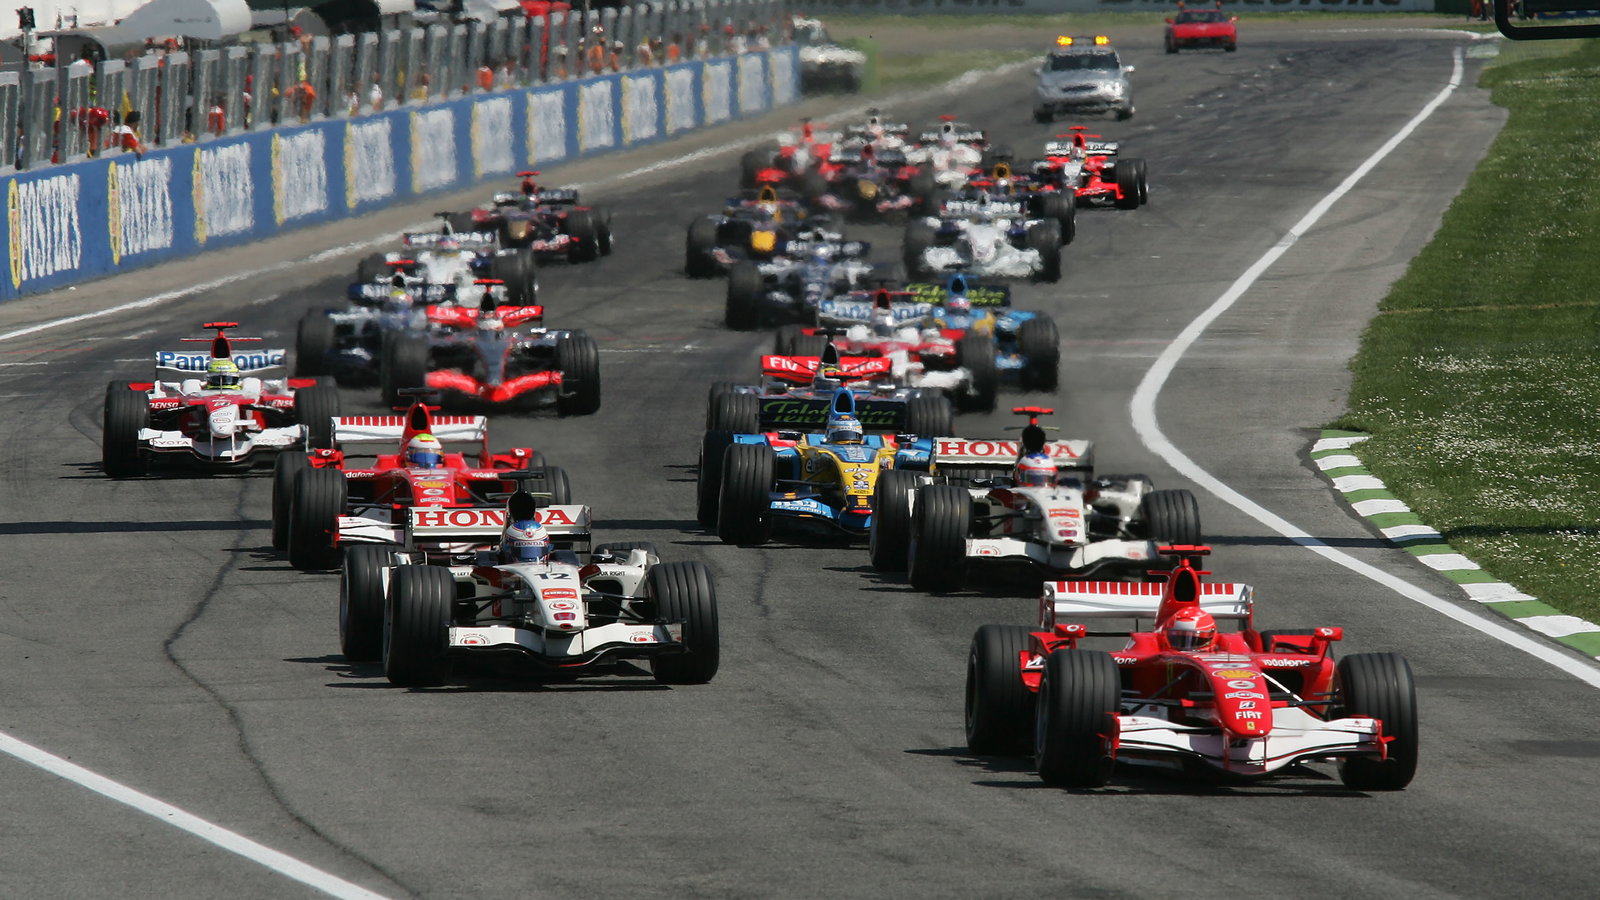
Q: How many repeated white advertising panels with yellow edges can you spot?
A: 14